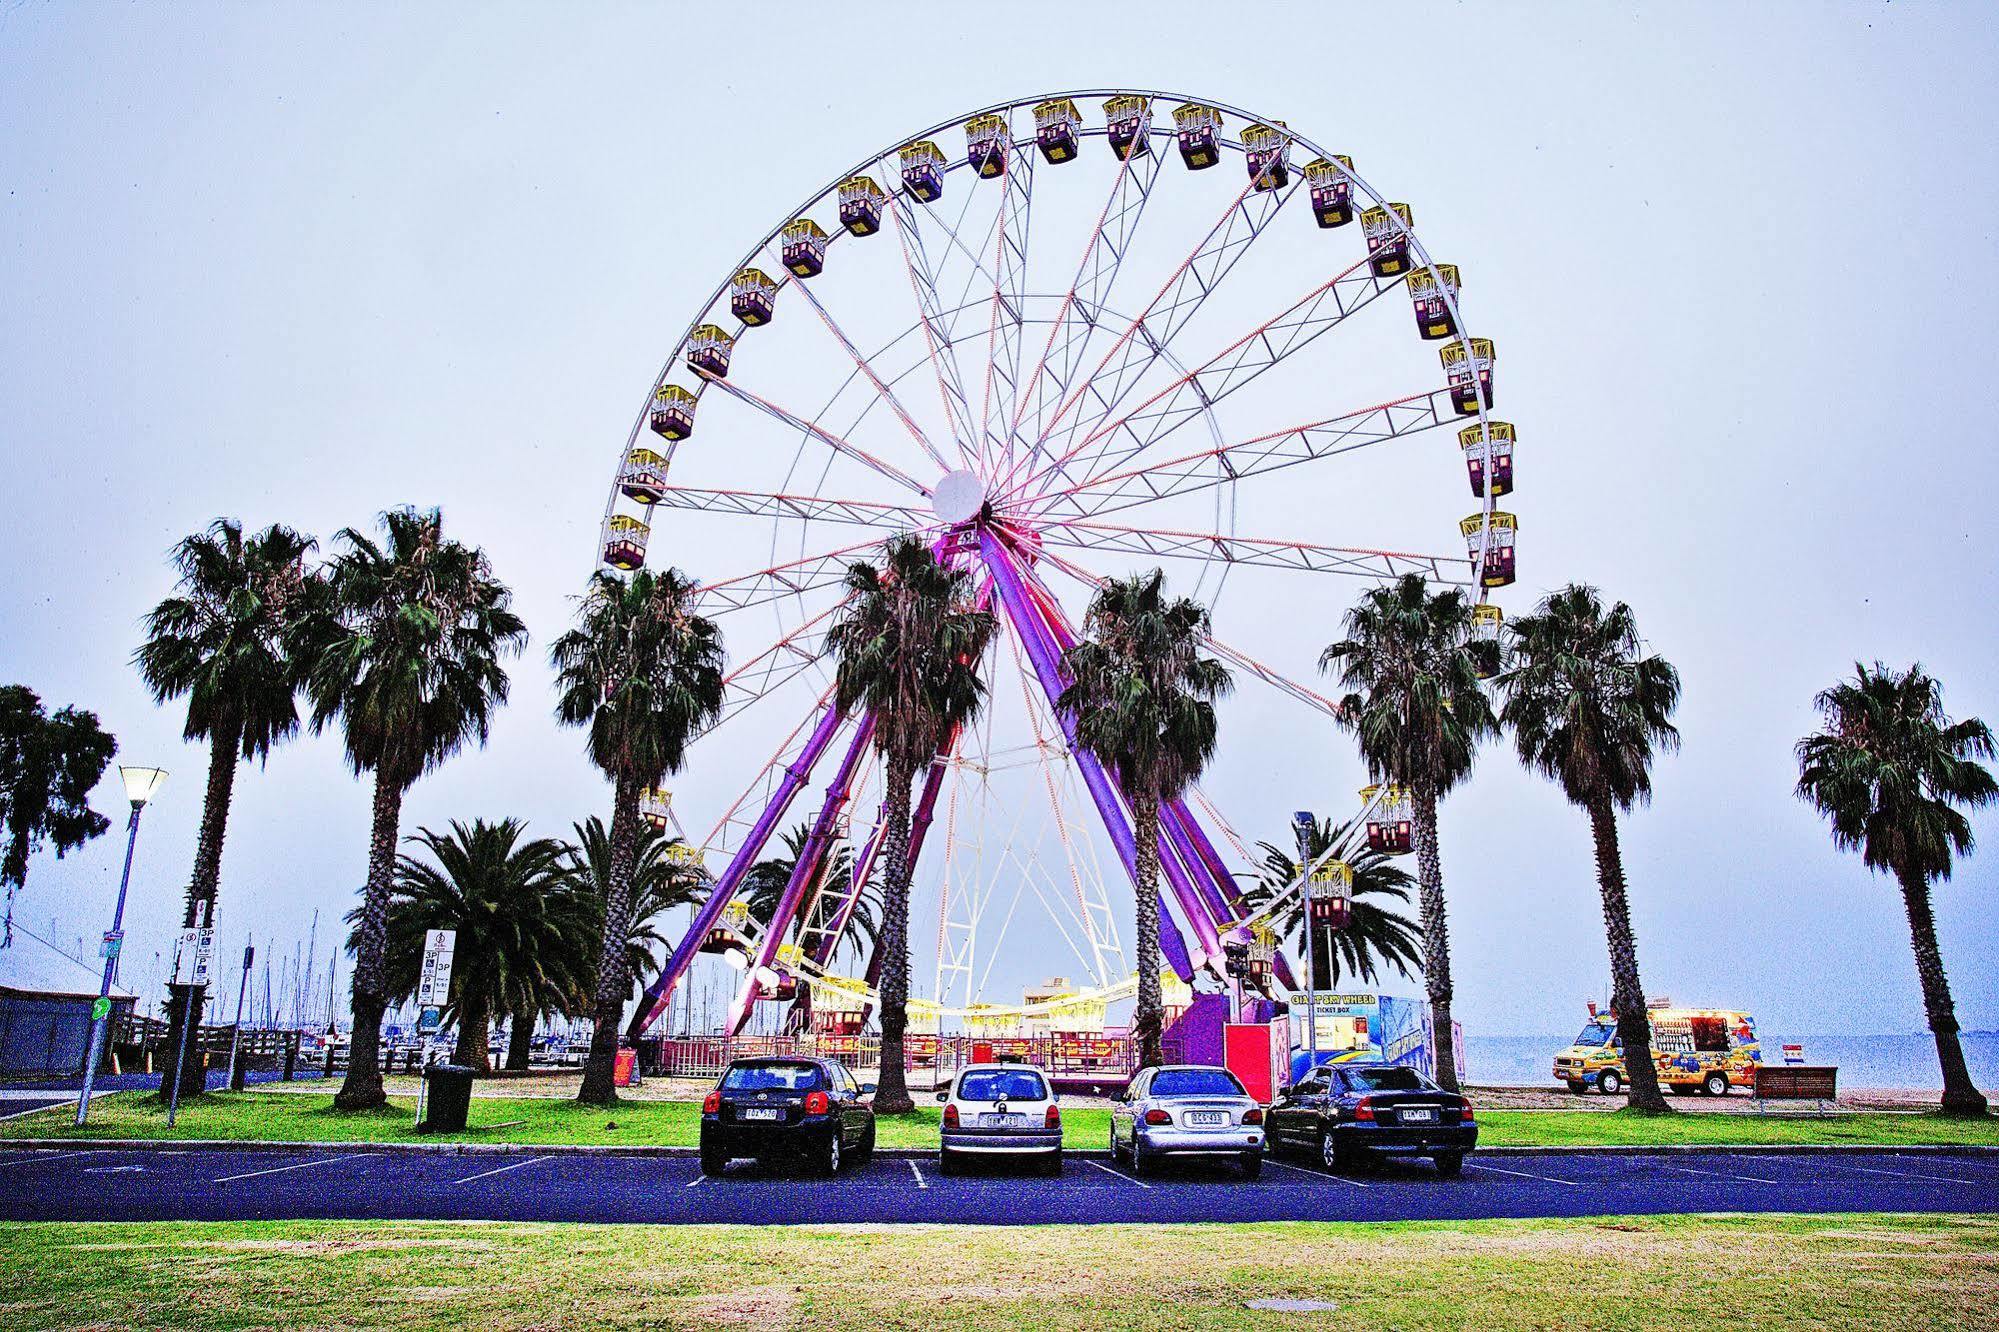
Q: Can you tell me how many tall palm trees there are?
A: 8